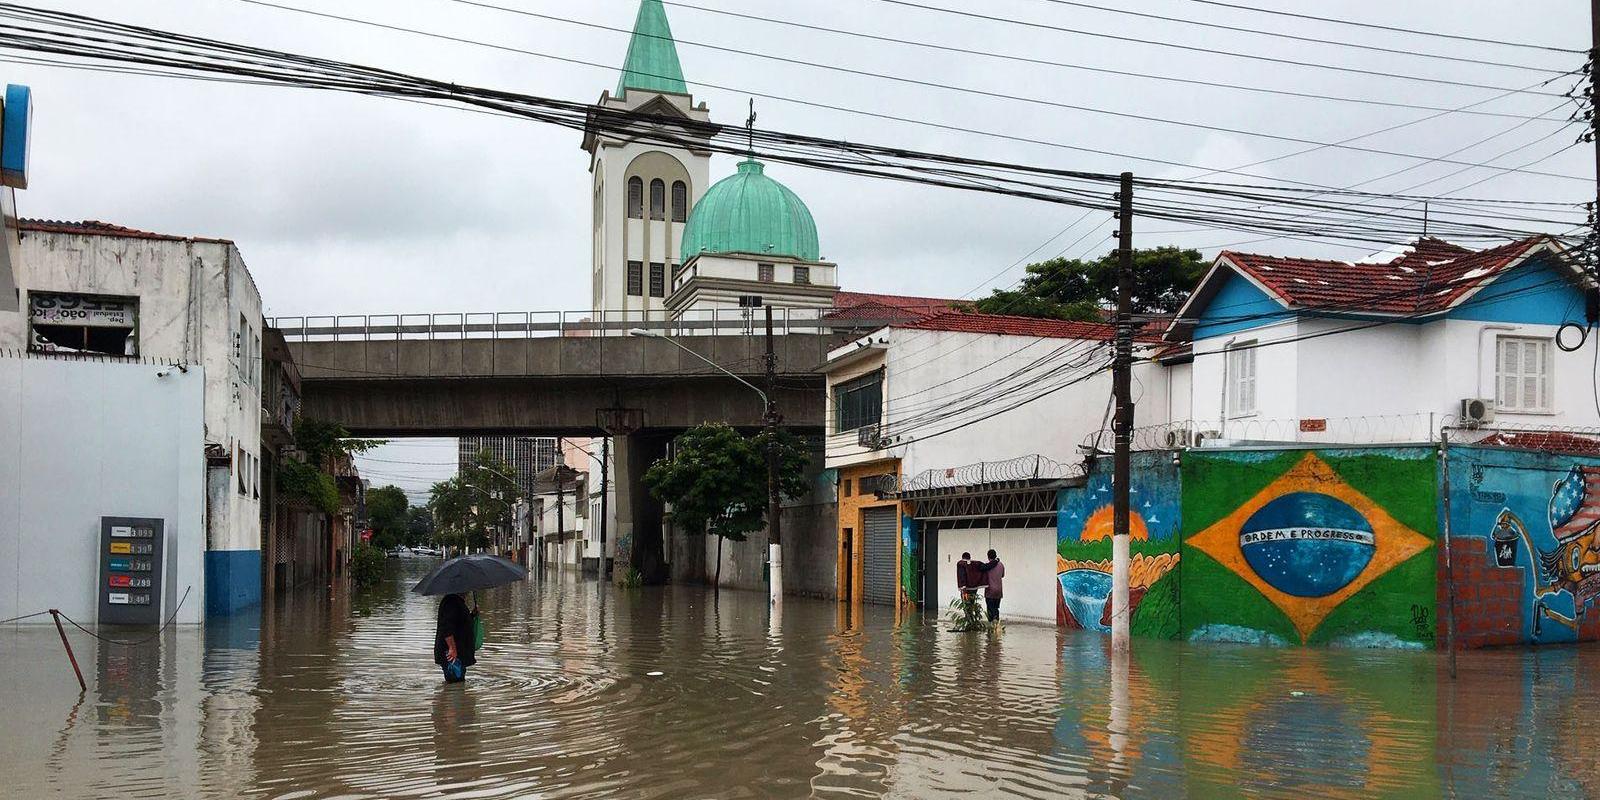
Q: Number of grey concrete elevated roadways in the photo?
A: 1